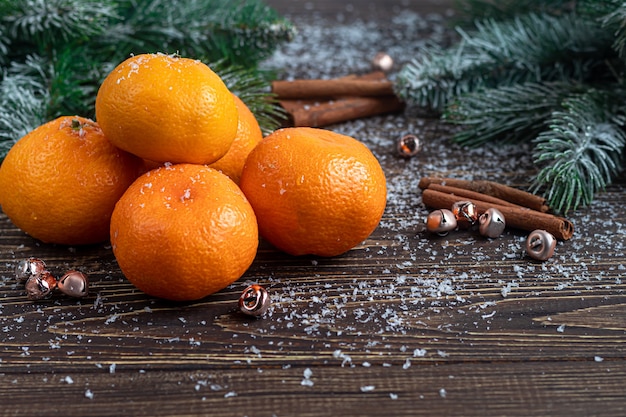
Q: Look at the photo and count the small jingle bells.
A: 10